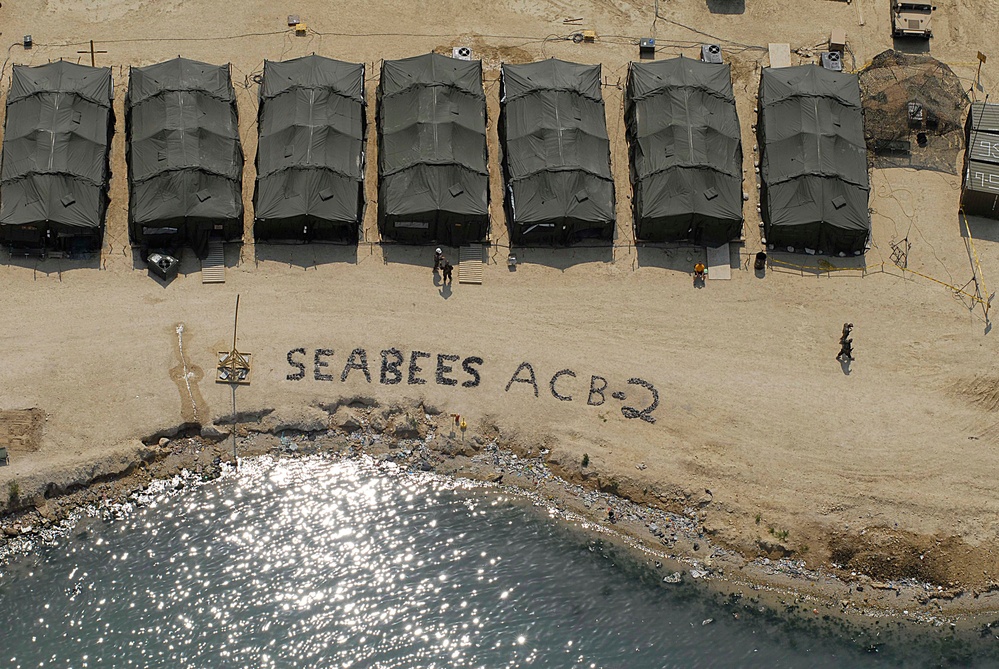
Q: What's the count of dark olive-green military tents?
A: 7